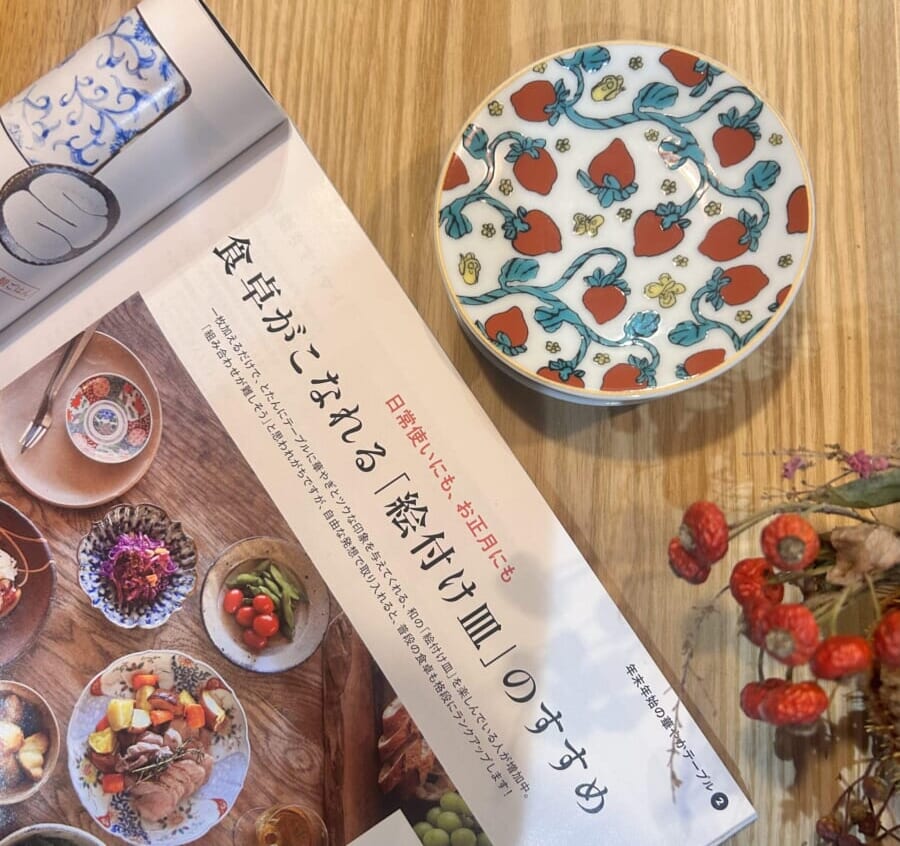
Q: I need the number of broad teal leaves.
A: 10